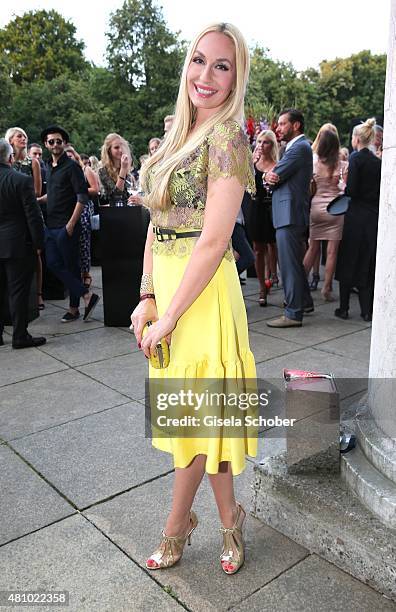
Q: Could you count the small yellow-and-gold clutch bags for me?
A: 1